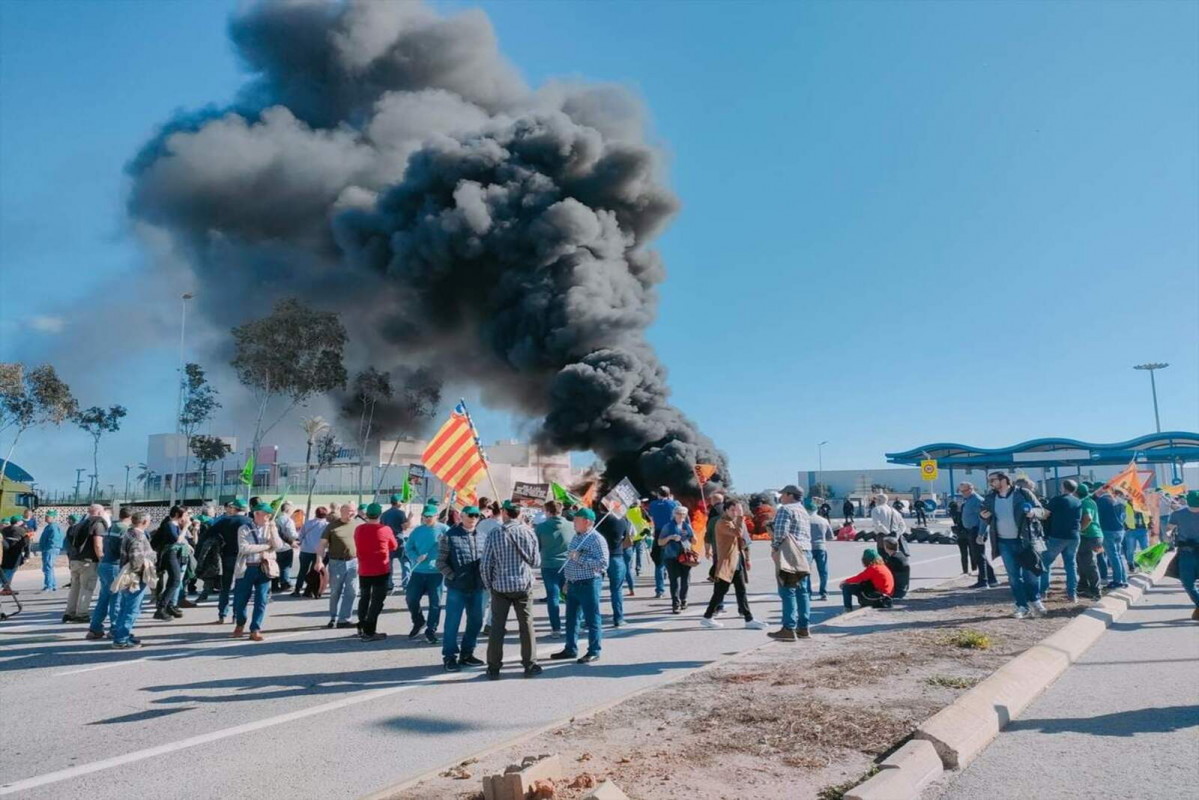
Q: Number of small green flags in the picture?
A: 5